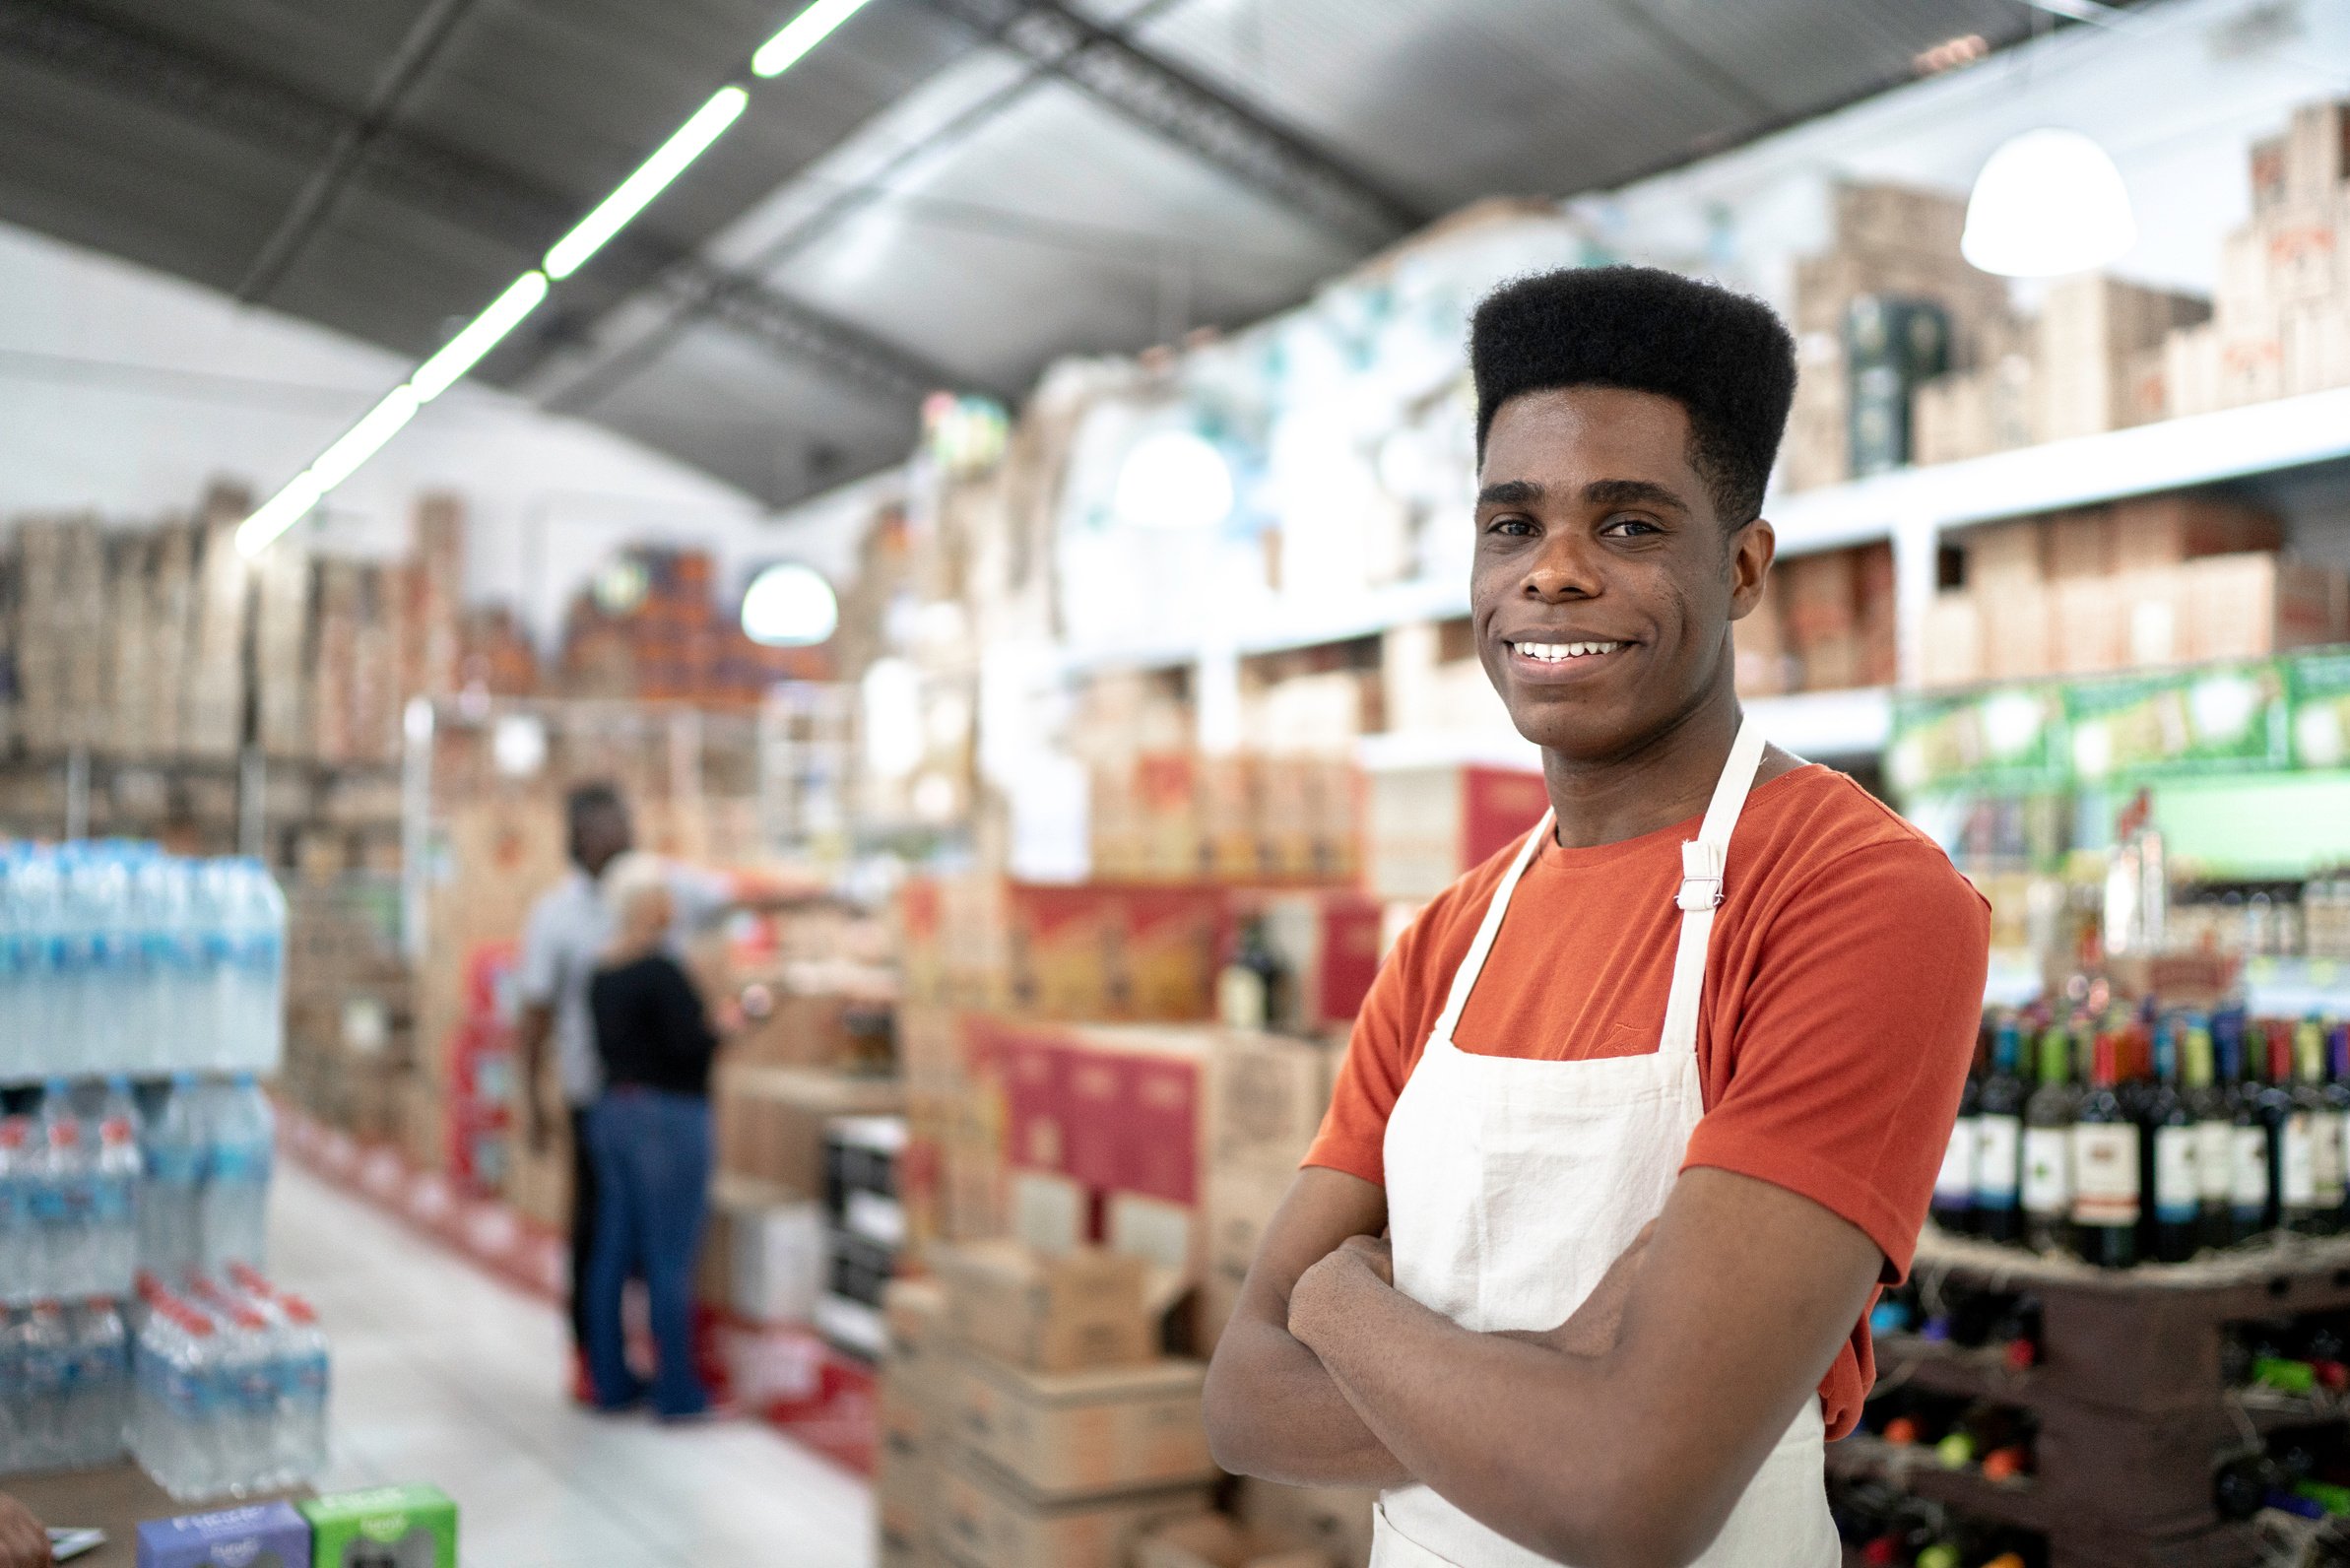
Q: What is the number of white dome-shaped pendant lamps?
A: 3